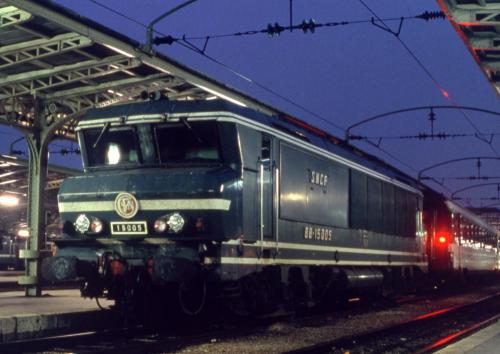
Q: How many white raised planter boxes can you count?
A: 0